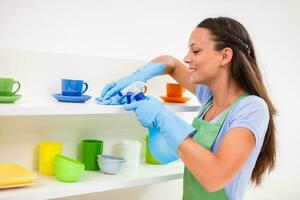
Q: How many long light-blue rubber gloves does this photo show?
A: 2